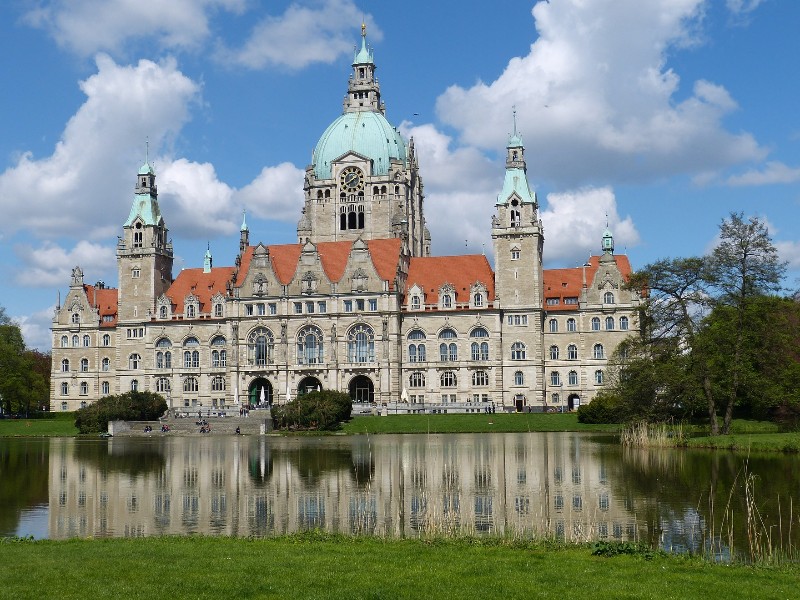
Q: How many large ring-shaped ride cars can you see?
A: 0